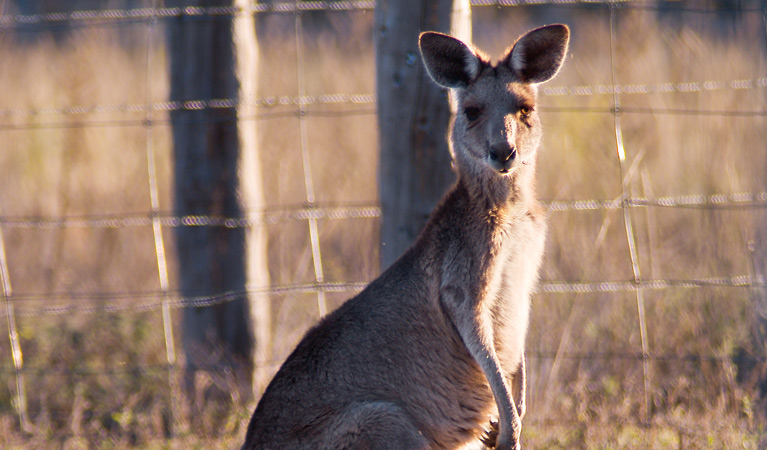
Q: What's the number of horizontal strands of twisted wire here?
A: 4